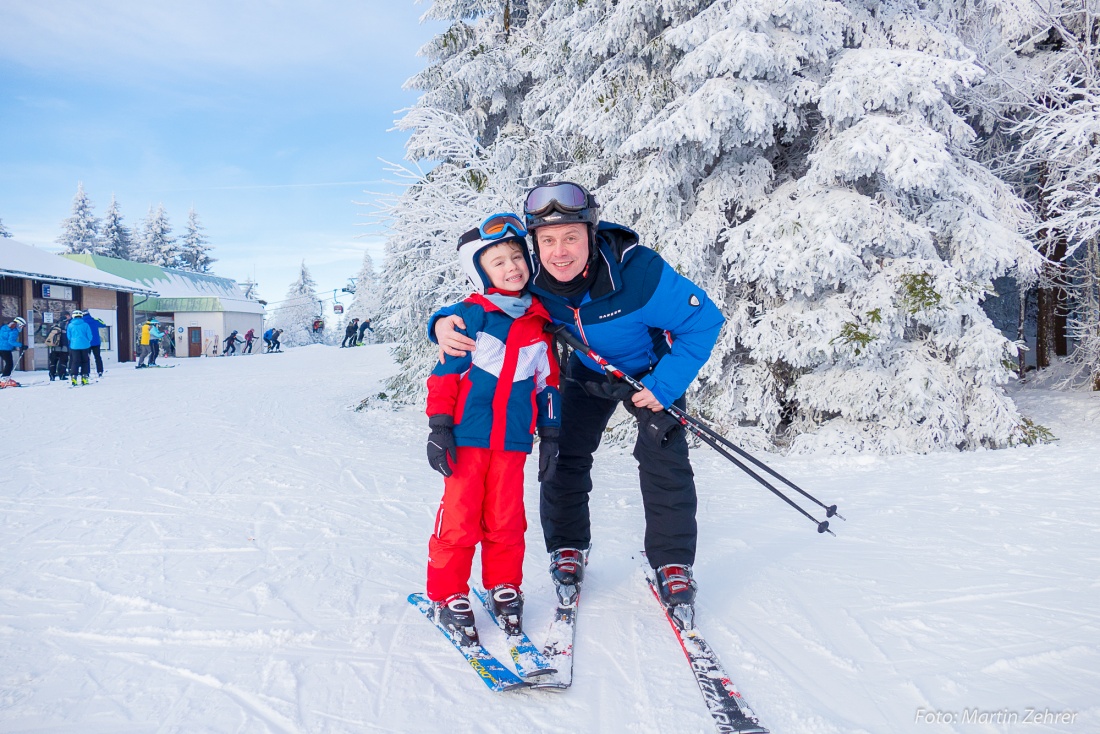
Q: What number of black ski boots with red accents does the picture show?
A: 2